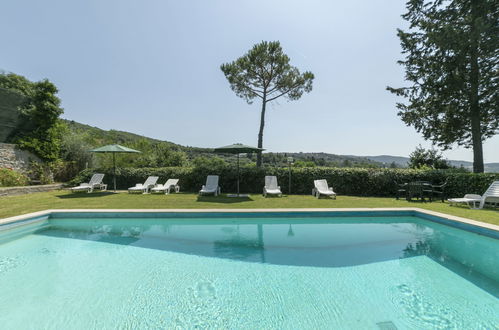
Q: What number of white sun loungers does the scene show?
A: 7